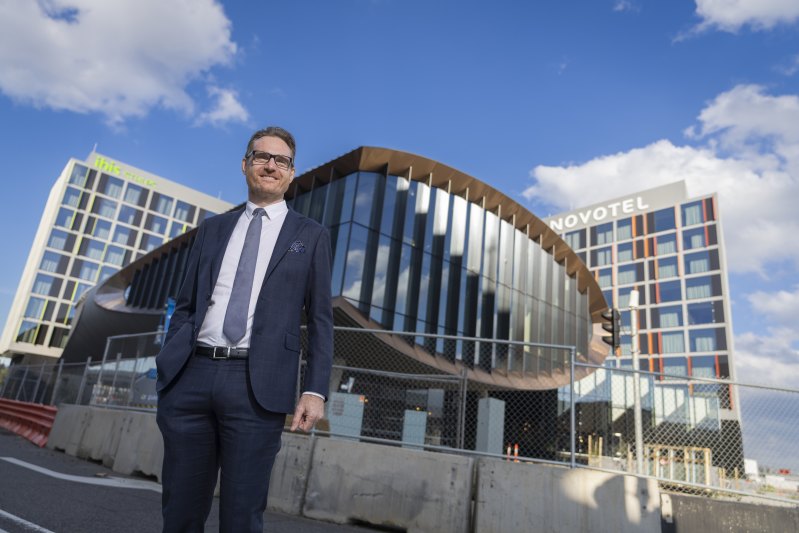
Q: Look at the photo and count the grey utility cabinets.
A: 3